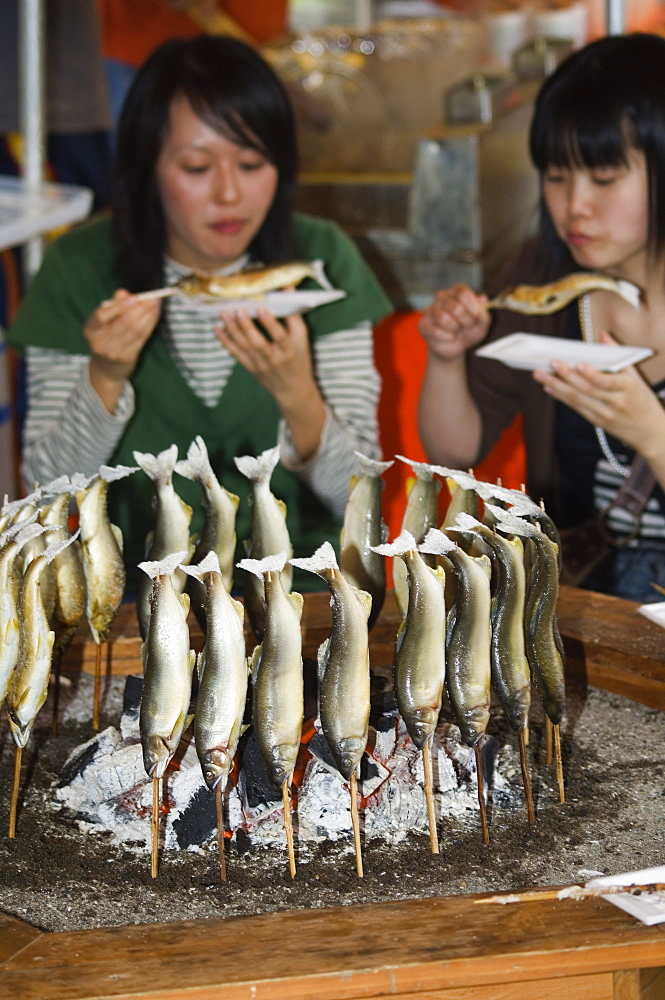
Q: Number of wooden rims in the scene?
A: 1